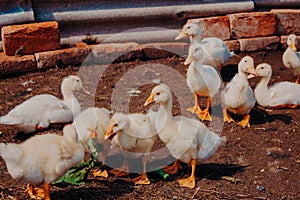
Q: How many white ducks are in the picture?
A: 10